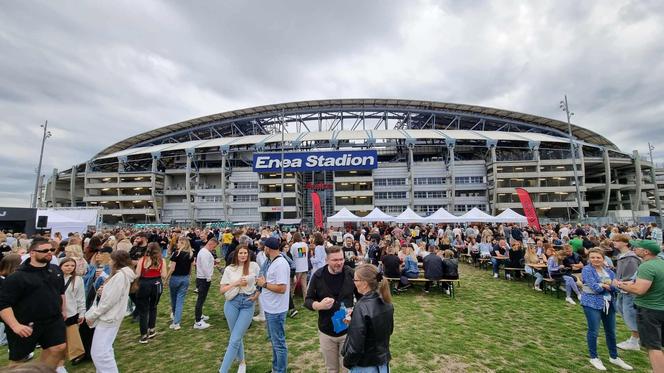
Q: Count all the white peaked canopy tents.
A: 6